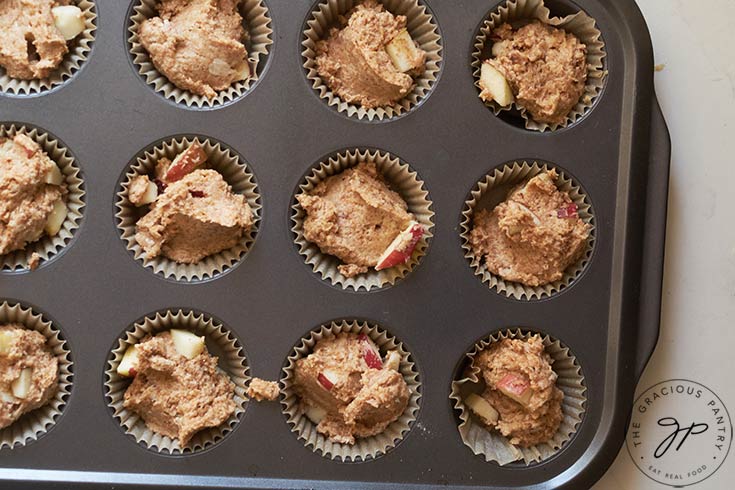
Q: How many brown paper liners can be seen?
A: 12